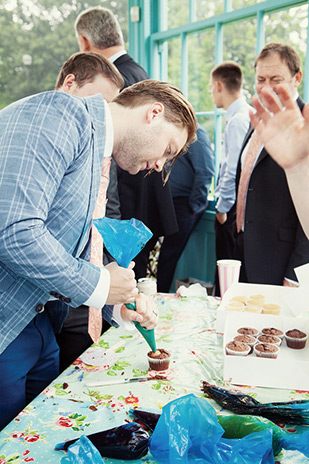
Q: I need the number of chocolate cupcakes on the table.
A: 8